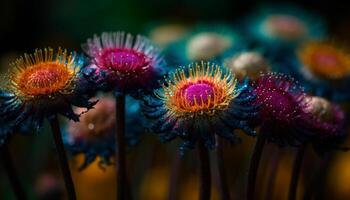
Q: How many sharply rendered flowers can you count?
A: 4